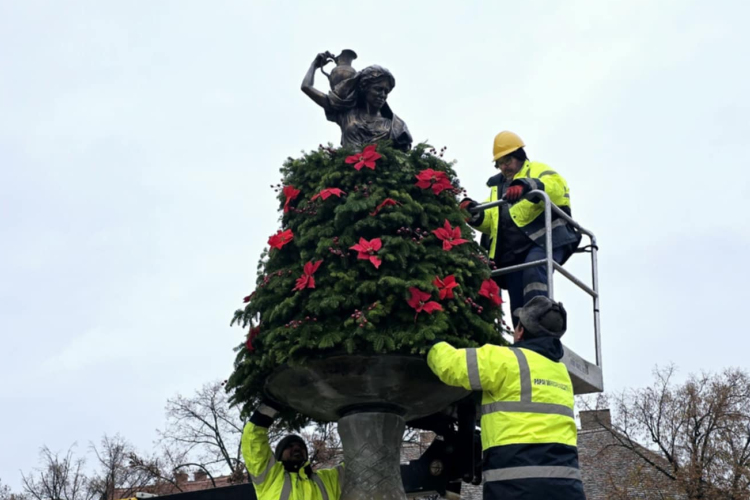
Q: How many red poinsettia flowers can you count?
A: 14